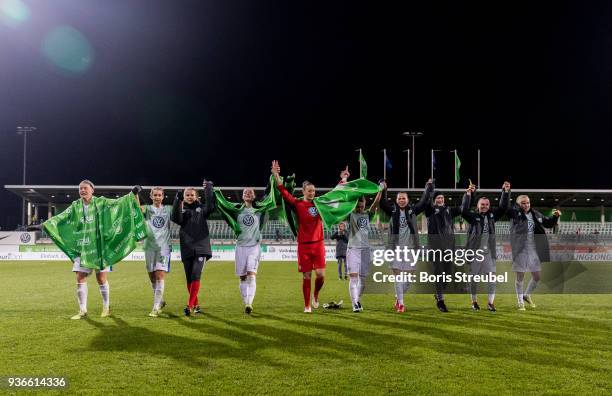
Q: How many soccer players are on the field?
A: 10